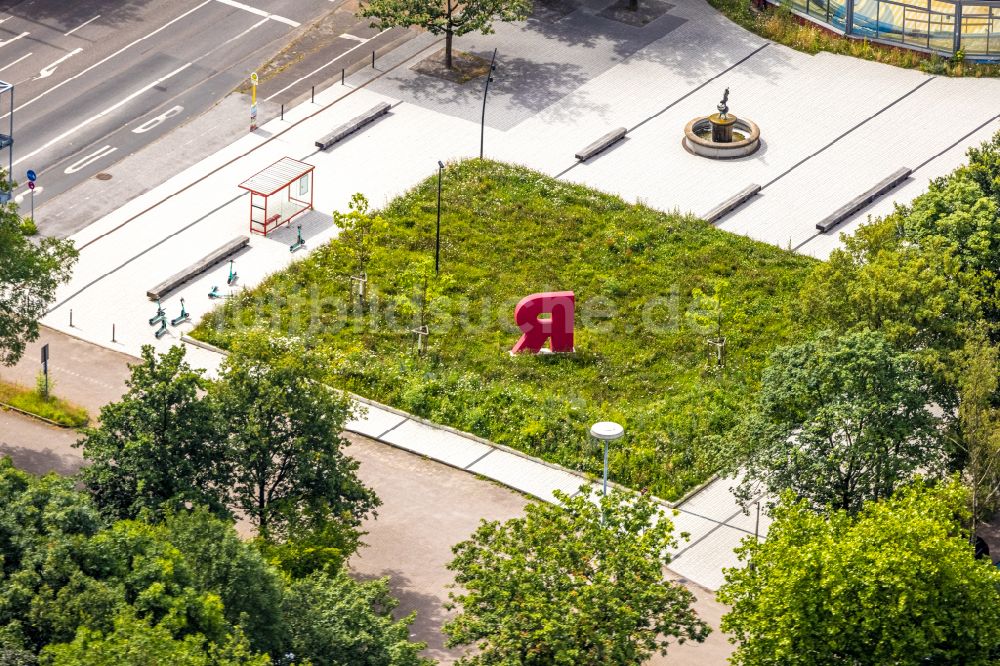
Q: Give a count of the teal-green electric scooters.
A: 6